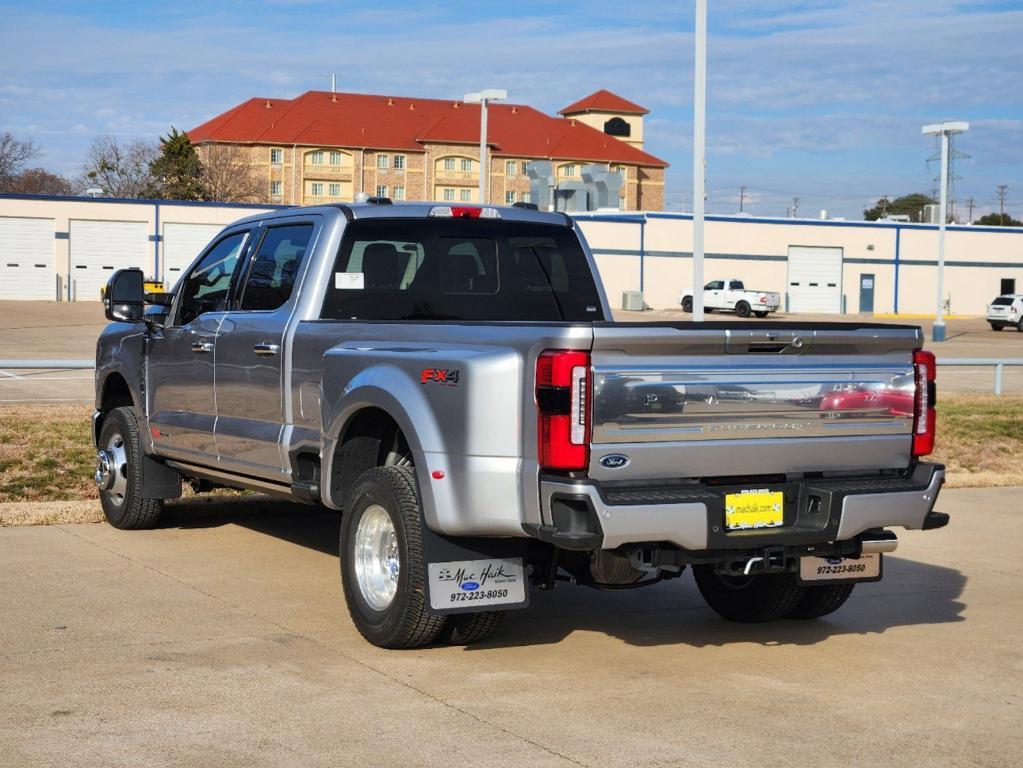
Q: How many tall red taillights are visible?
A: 2